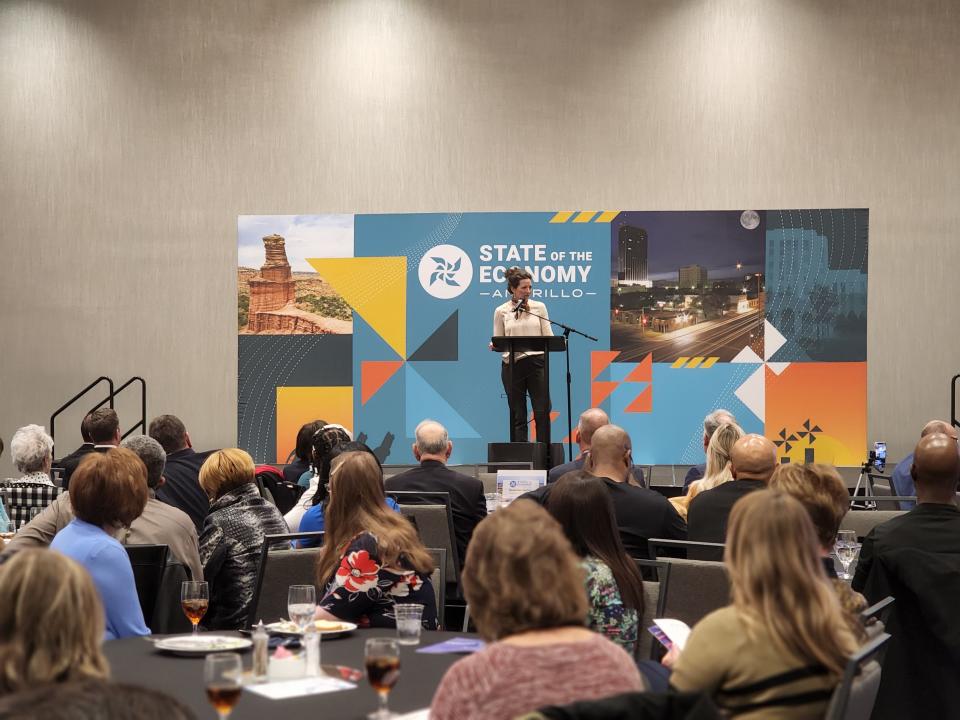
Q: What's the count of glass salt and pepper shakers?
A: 2